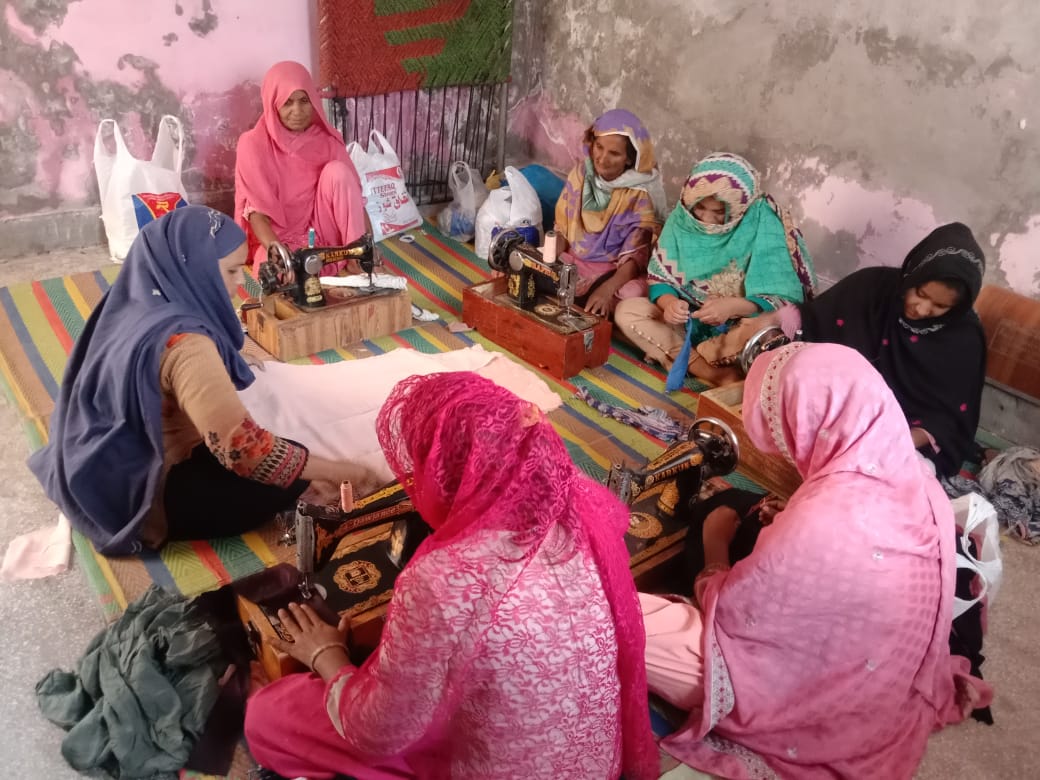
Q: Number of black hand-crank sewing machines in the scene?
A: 5